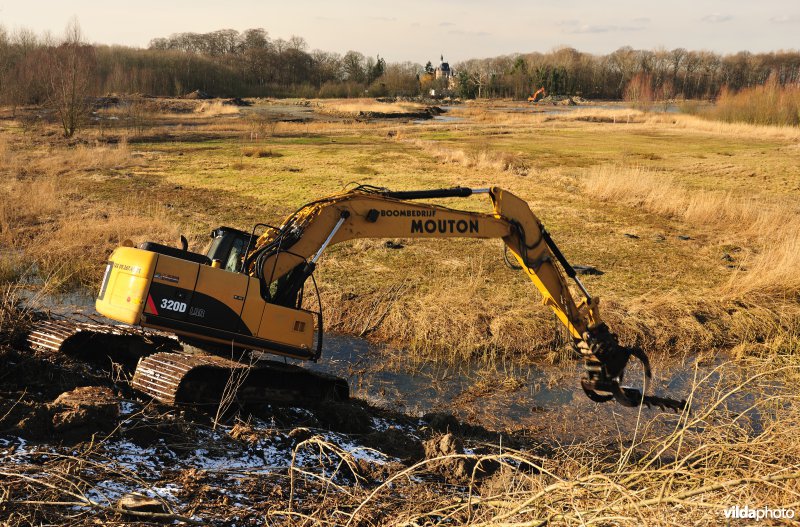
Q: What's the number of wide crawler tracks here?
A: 2